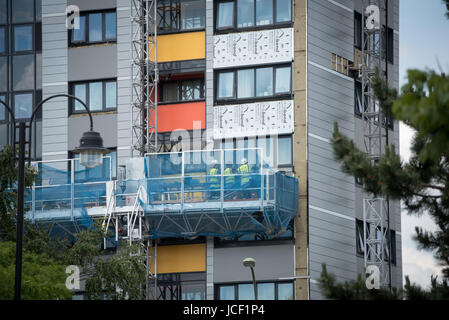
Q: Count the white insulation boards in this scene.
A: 2